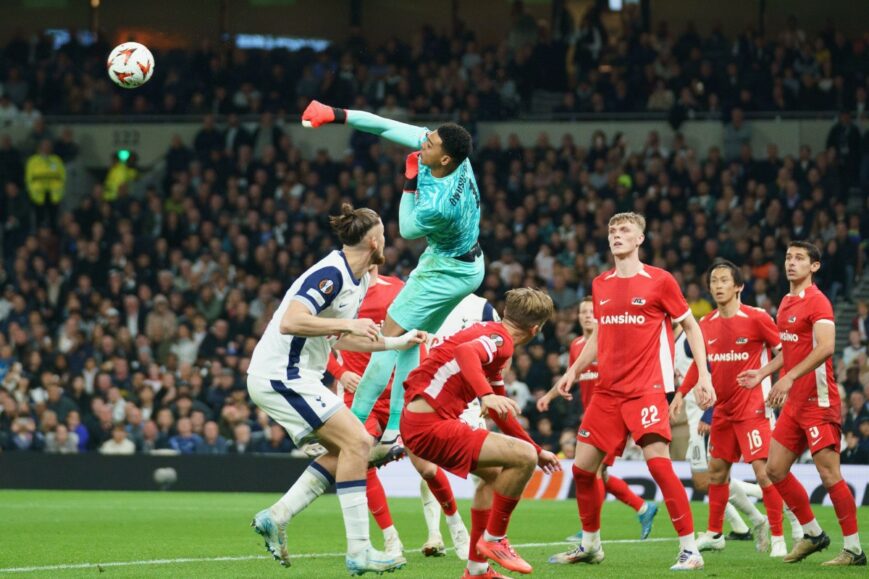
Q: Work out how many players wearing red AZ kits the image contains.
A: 6